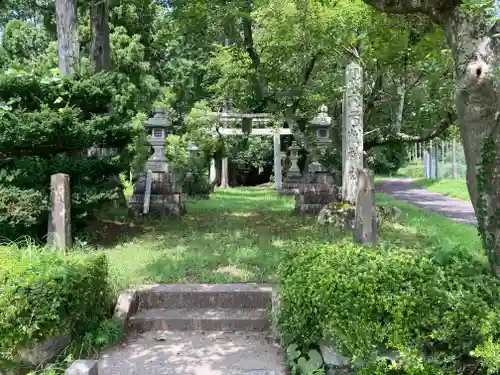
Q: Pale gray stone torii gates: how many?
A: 1